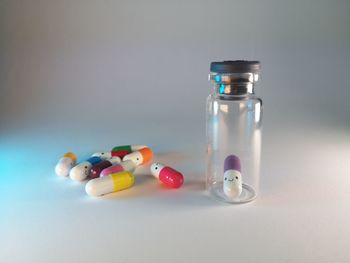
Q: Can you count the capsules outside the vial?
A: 9